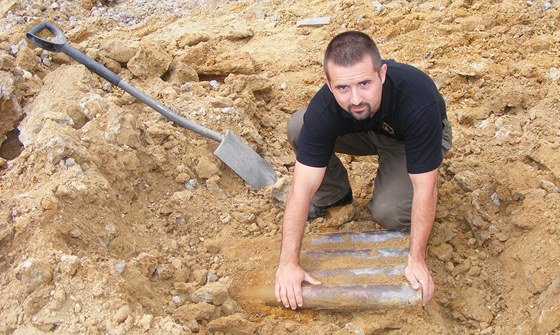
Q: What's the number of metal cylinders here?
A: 4